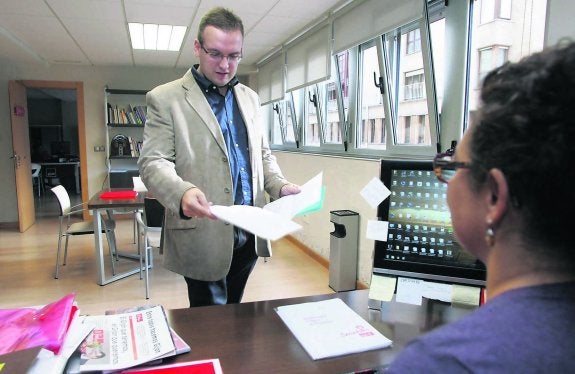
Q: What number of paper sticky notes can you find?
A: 6